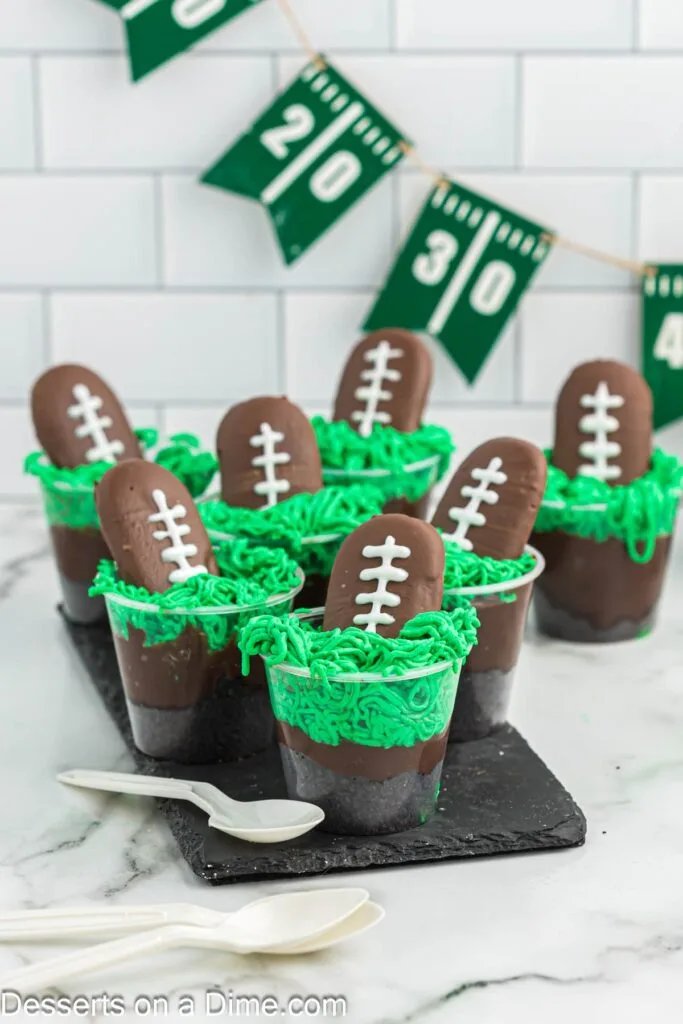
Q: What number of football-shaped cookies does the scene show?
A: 7